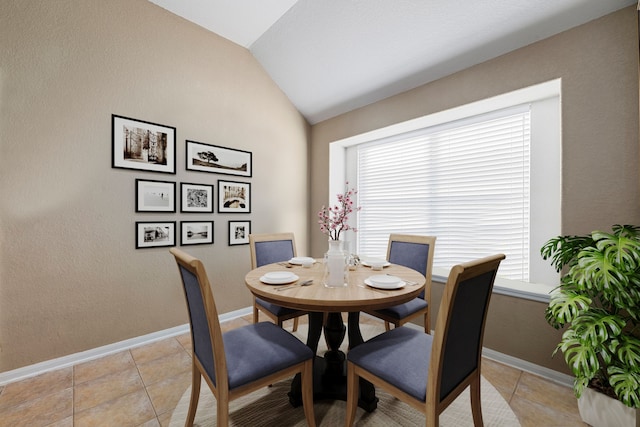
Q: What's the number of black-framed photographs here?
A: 8